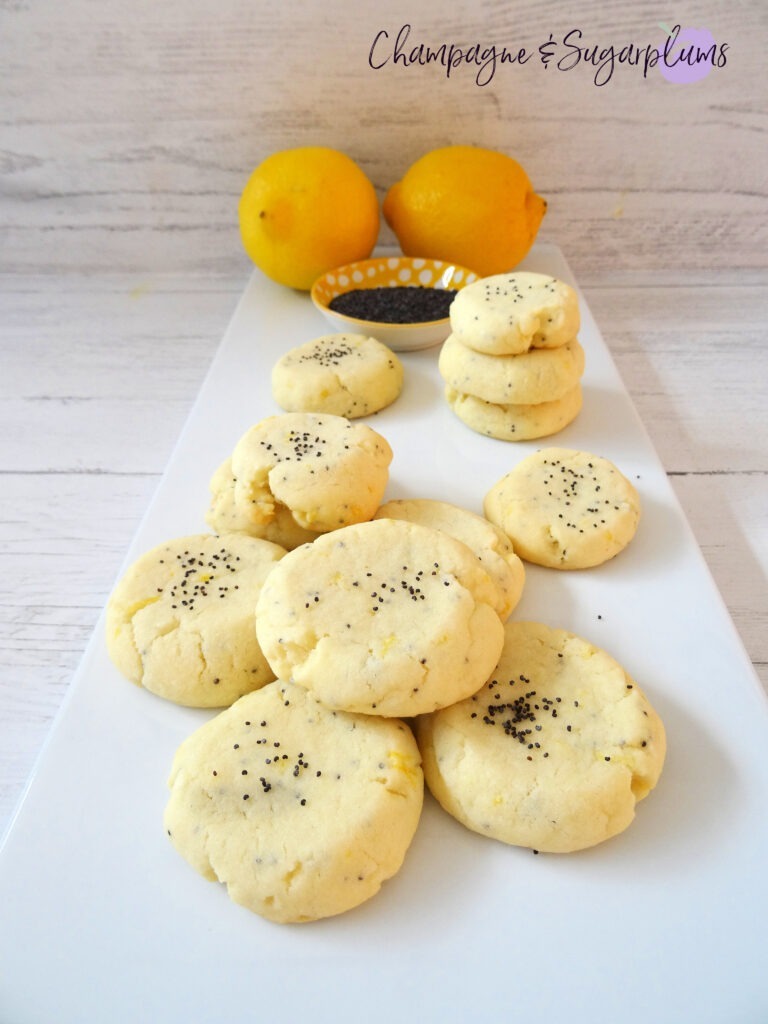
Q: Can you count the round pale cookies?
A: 12